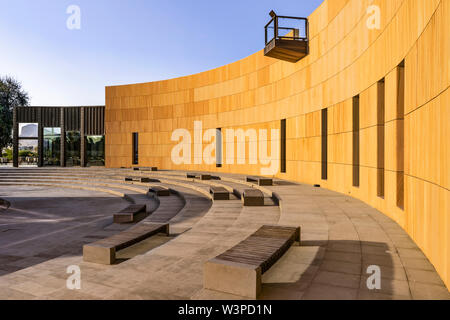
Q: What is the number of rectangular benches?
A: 10